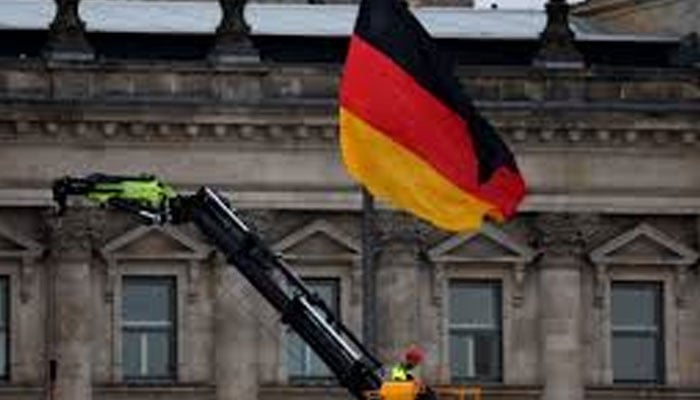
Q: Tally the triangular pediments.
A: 5